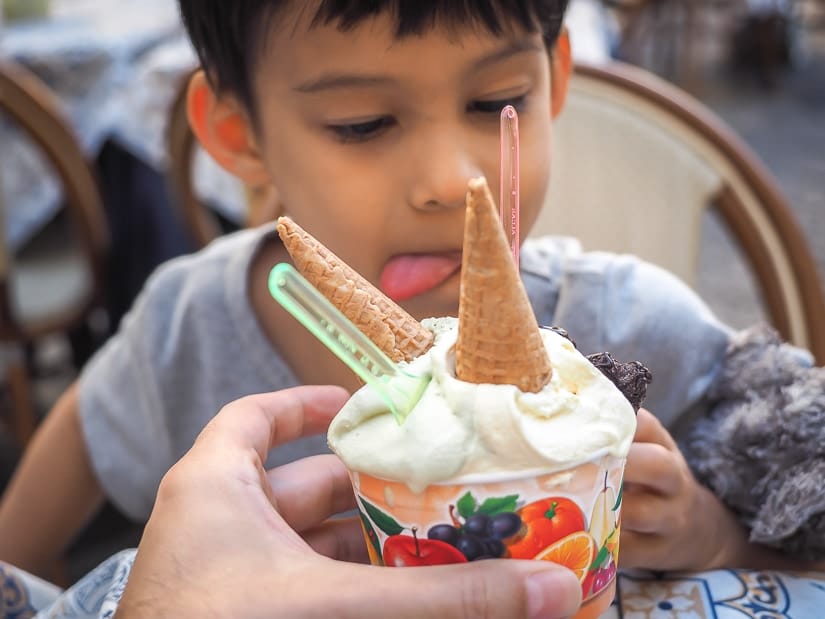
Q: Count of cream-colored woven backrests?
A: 1